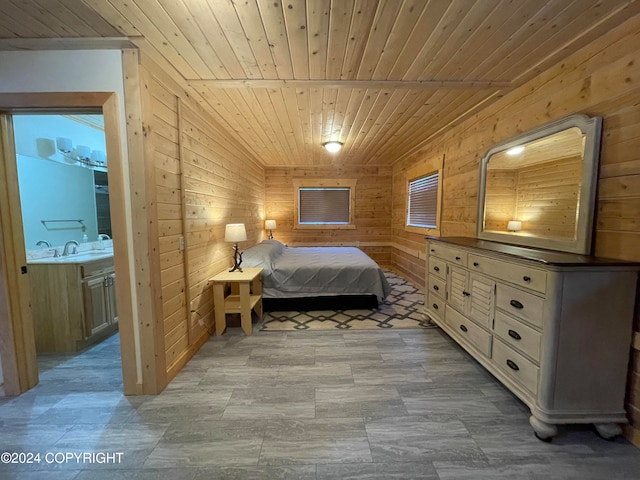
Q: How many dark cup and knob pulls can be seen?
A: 13